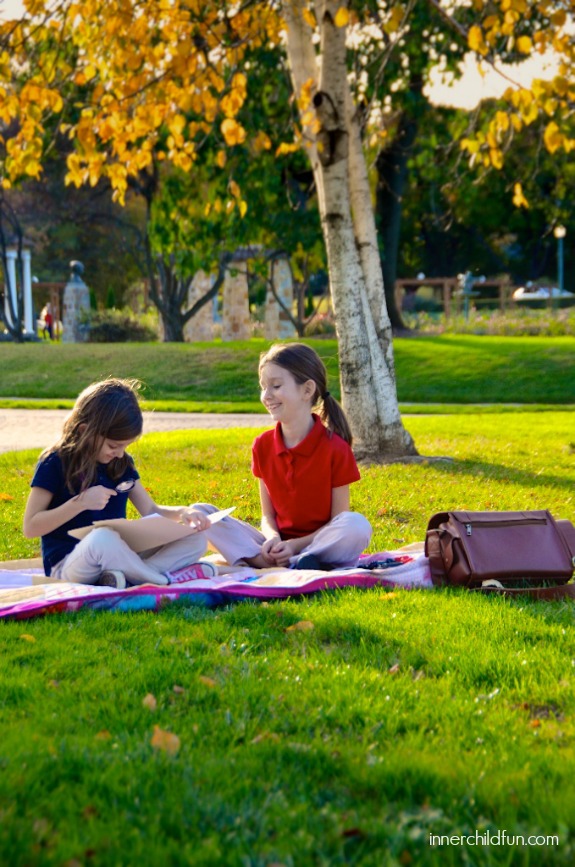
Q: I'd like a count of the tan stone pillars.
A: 3